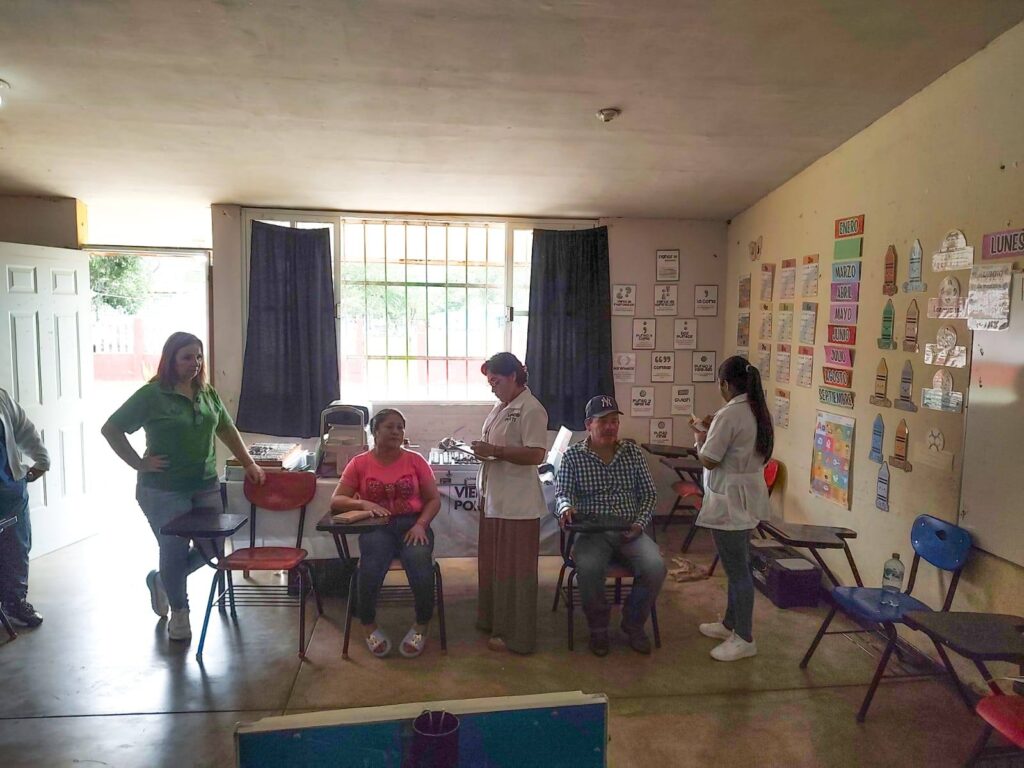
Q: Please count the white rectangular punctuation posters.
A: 12